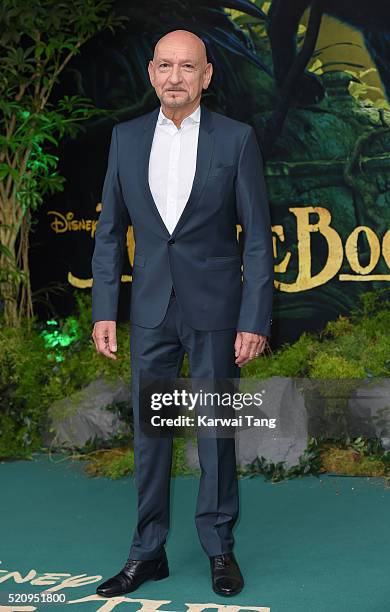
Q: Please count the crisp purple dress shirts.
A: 0